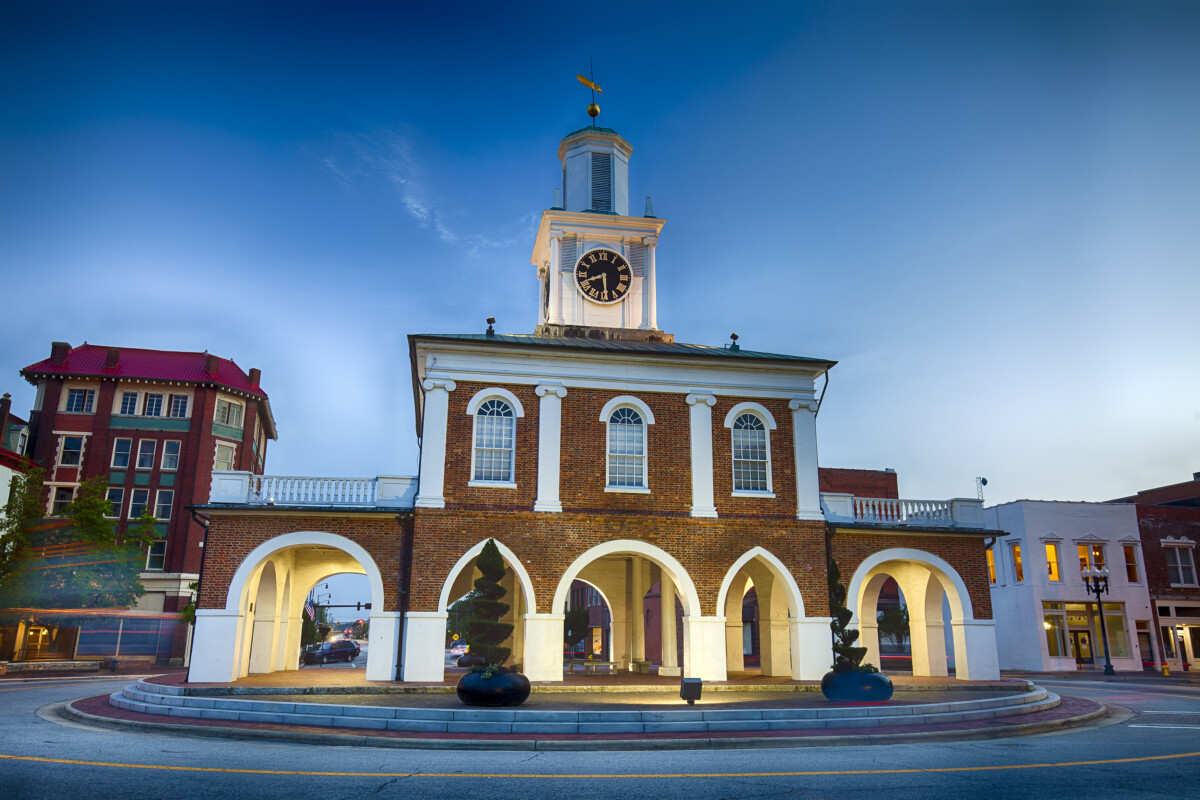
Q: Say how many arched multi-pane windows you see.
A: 3